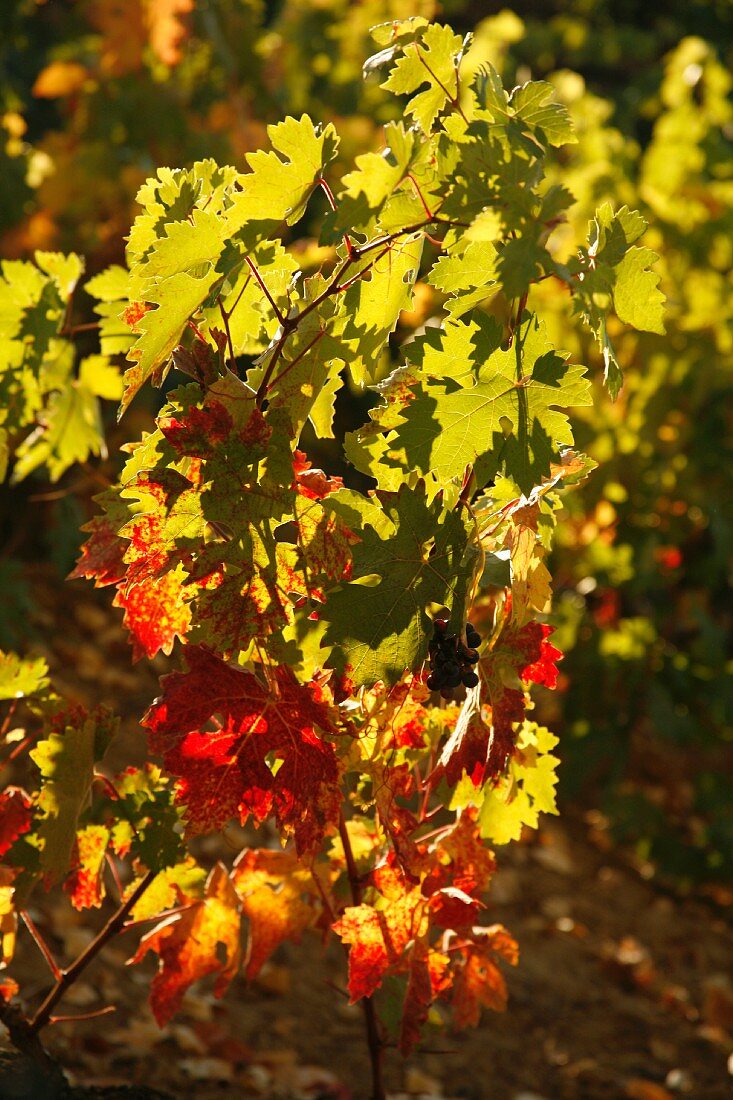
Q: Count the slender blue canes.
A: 0